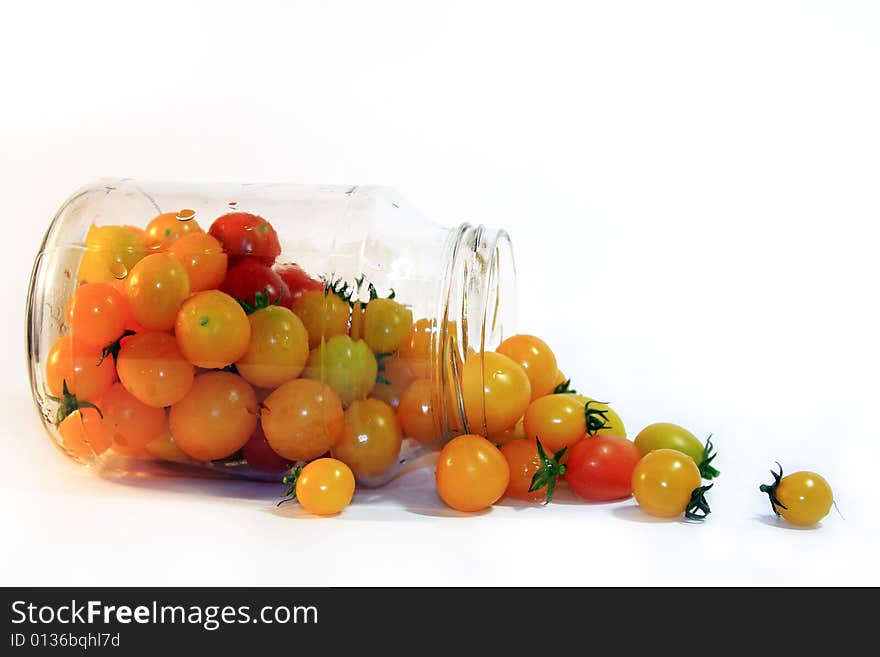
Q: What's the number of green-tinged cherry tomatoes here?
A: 2